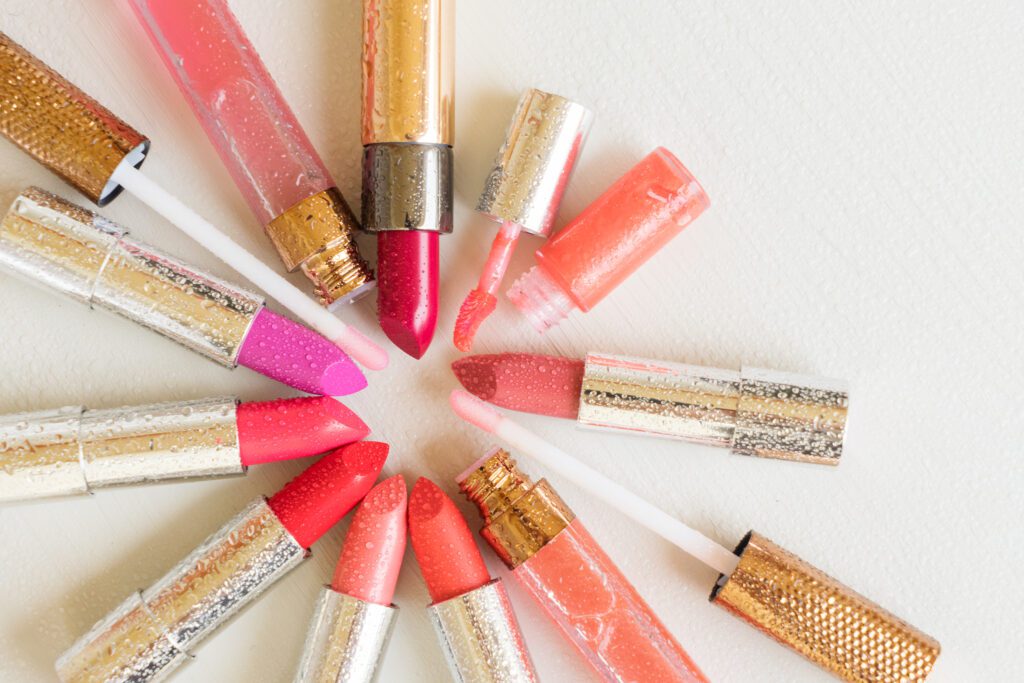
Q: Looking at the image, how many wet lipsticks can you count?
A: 7